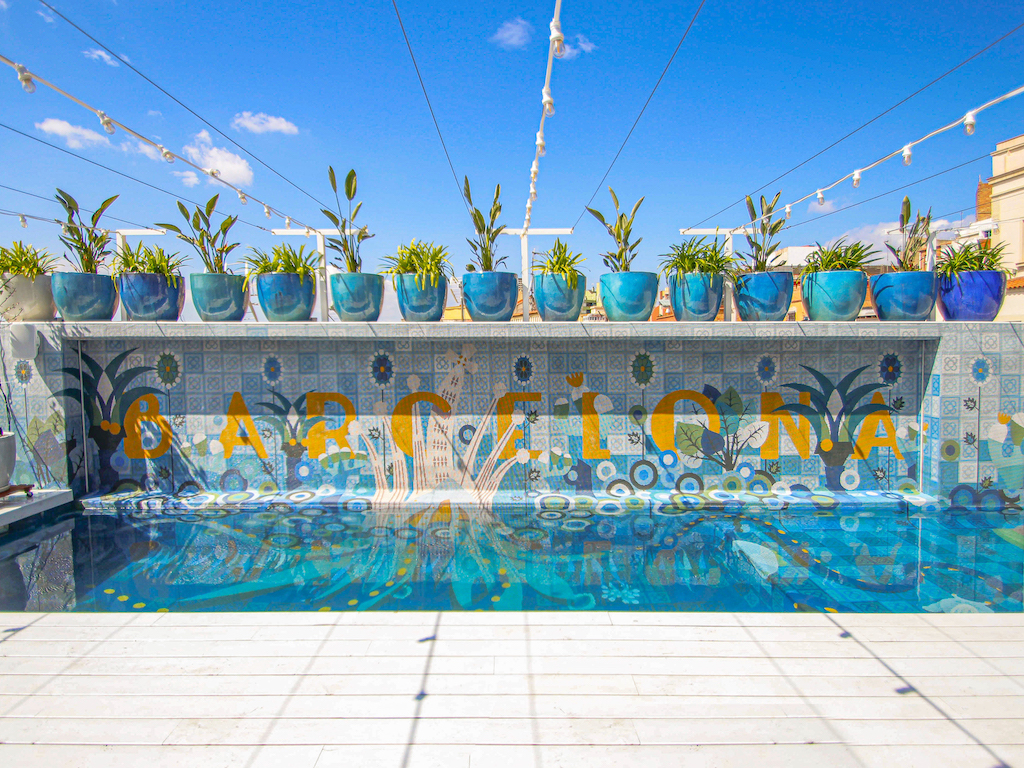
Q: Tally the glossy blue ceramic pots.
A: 14